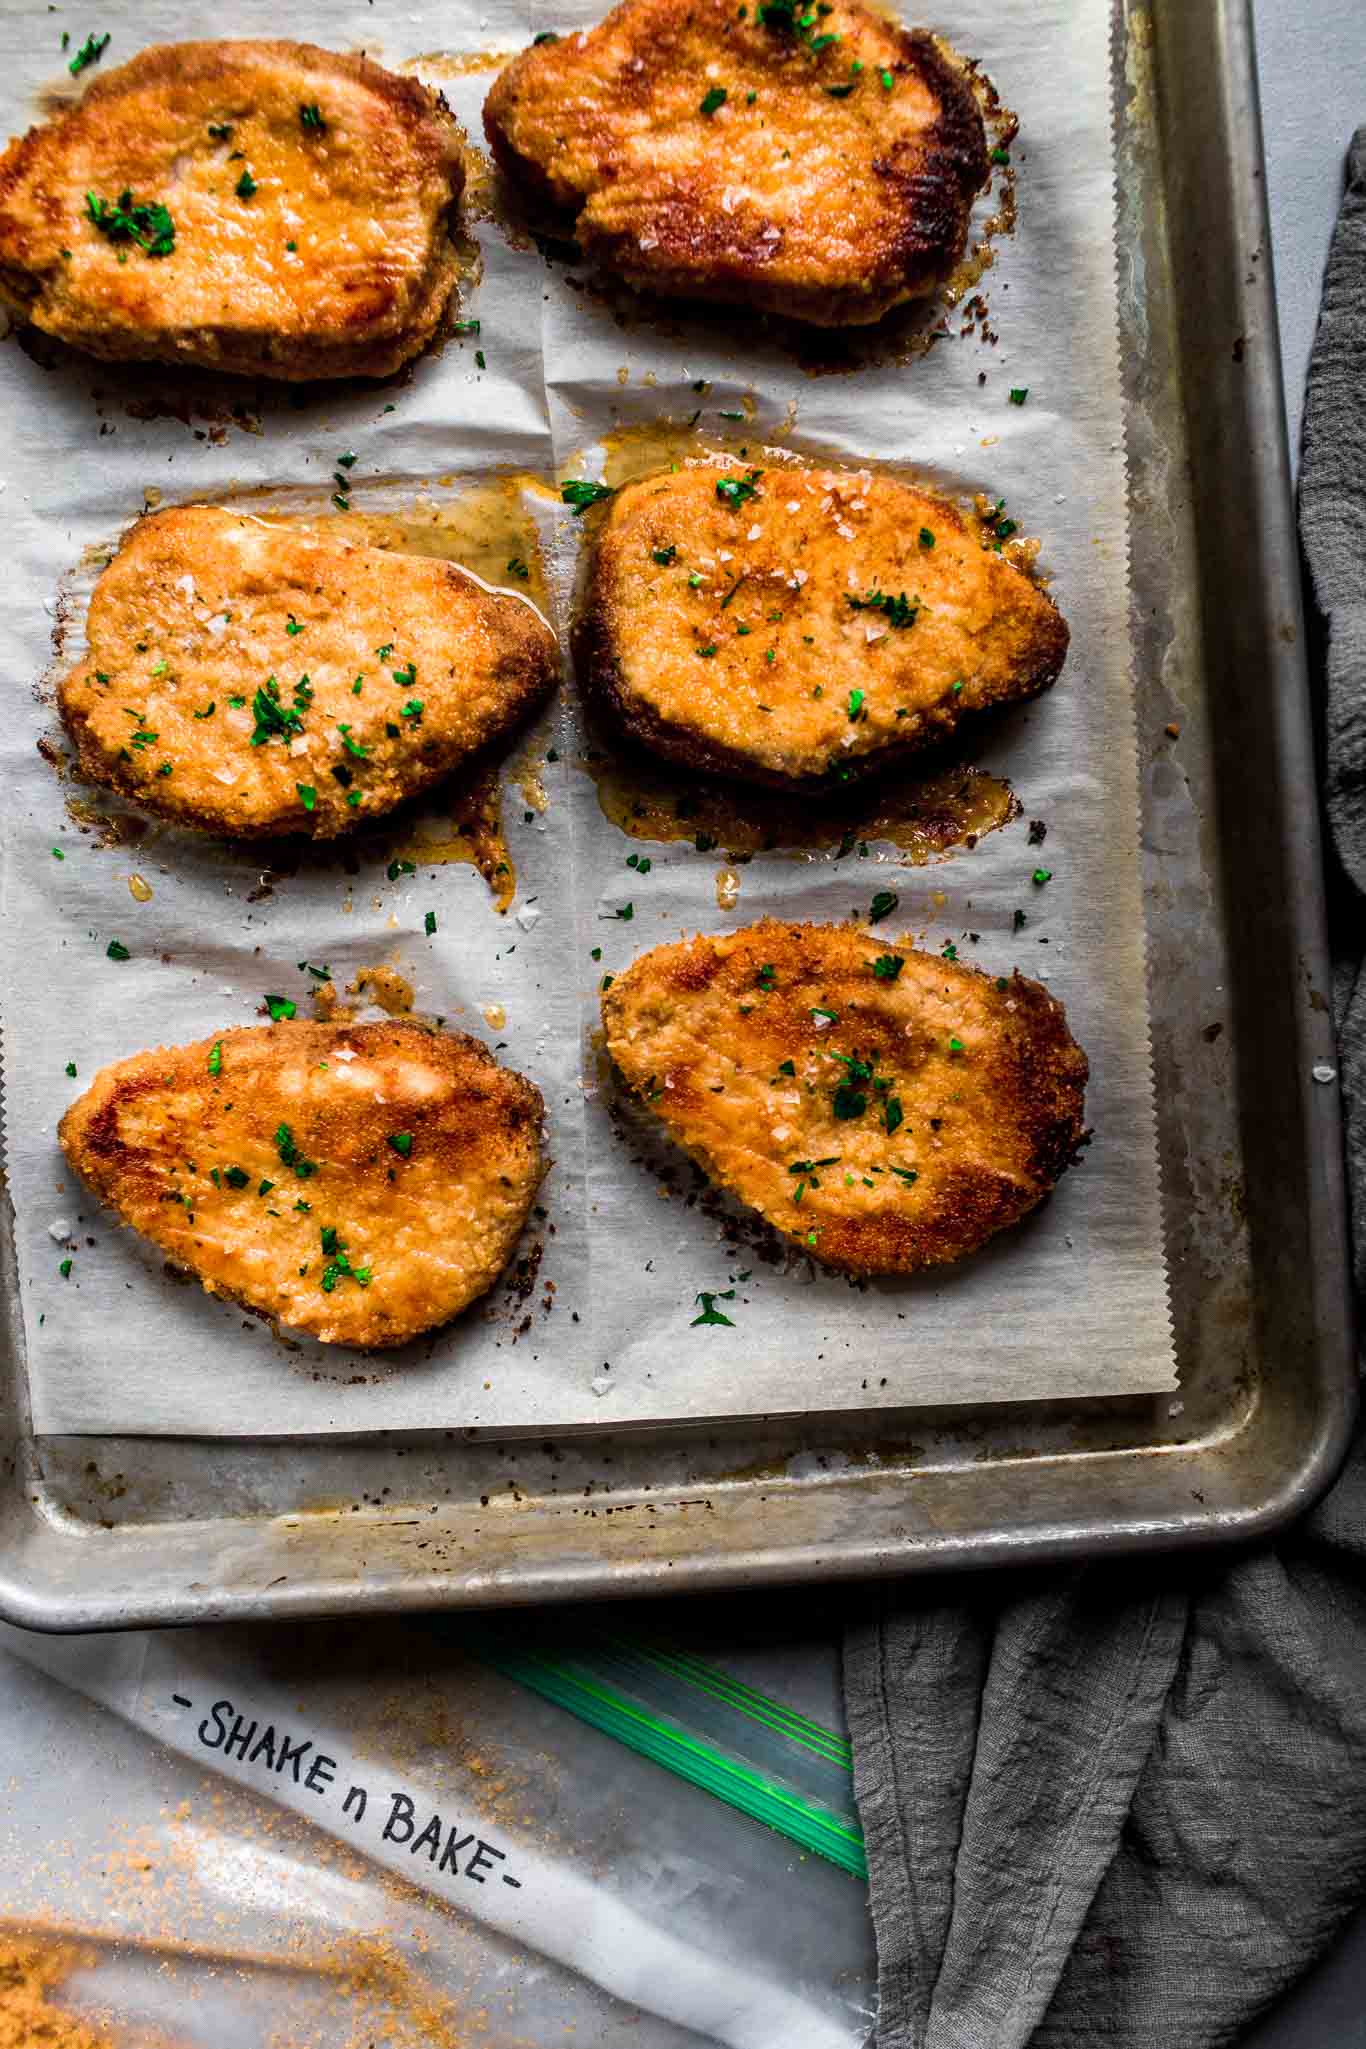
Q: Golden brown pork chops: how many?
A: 6